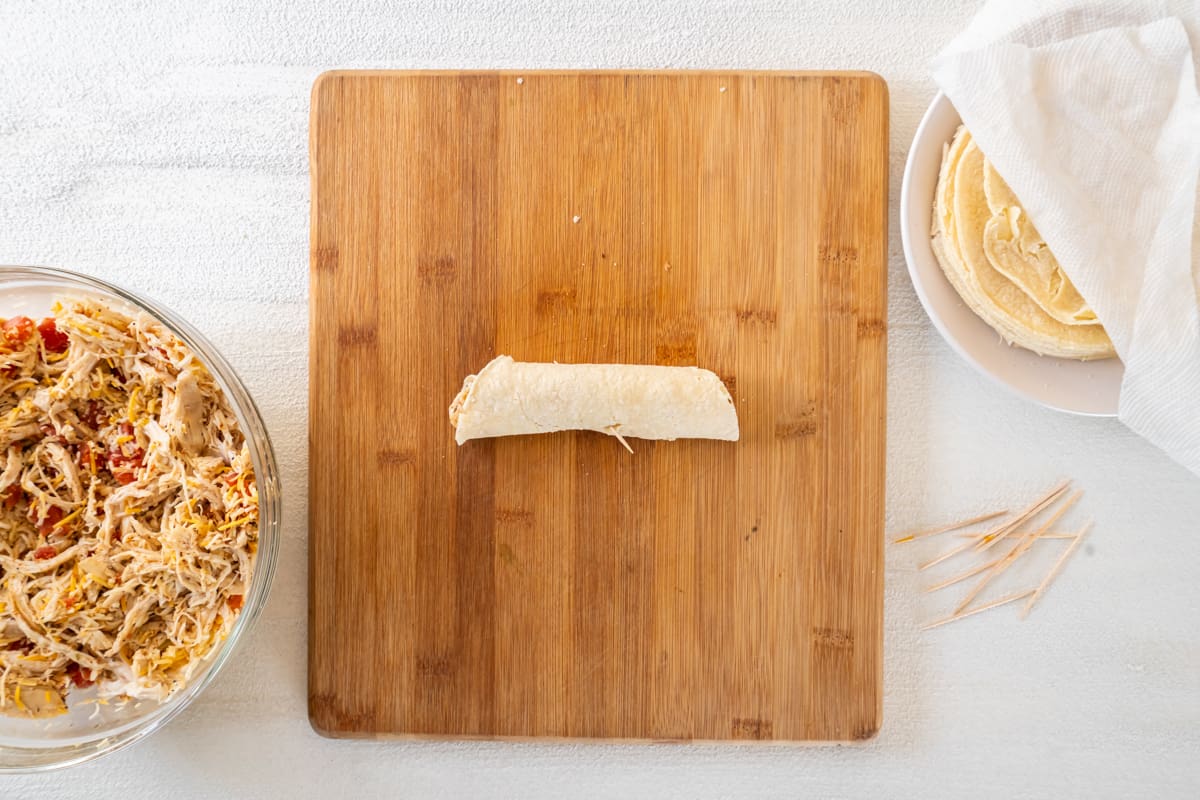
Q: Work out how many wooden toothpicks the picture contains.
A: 11